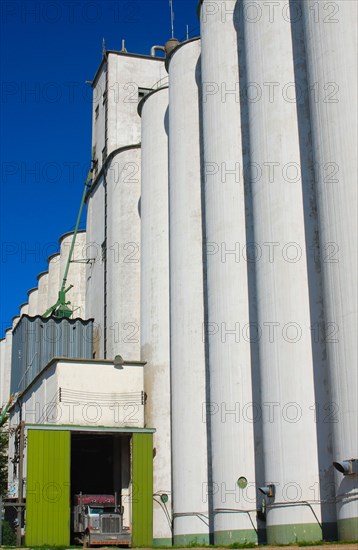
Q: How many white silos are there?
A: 14